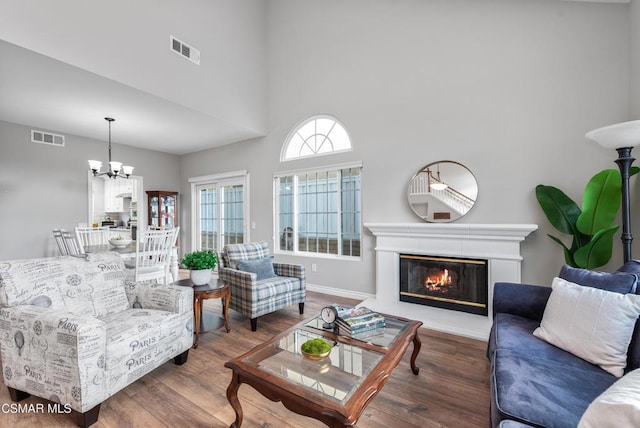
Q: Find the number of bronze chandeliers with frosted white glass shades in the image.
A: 1